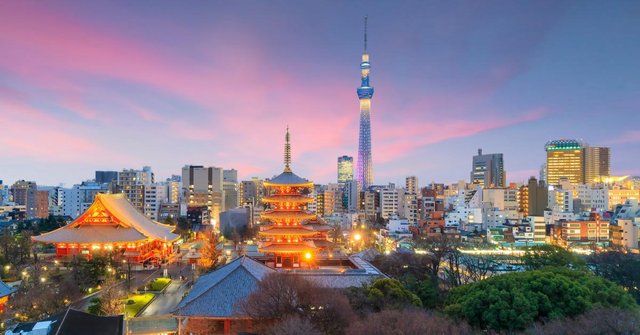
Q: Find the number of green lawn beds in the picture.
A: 2